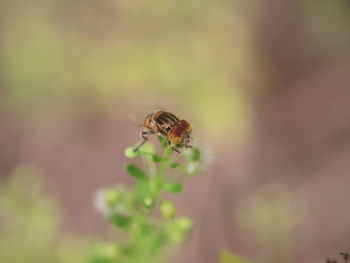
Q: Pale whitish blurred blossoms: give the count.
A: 2